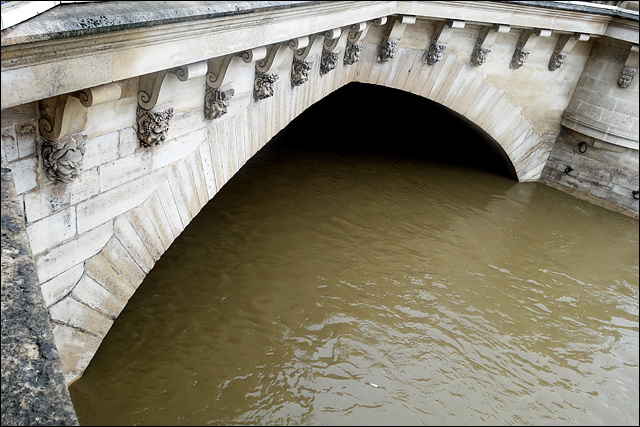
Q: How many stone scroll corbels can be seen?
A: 13